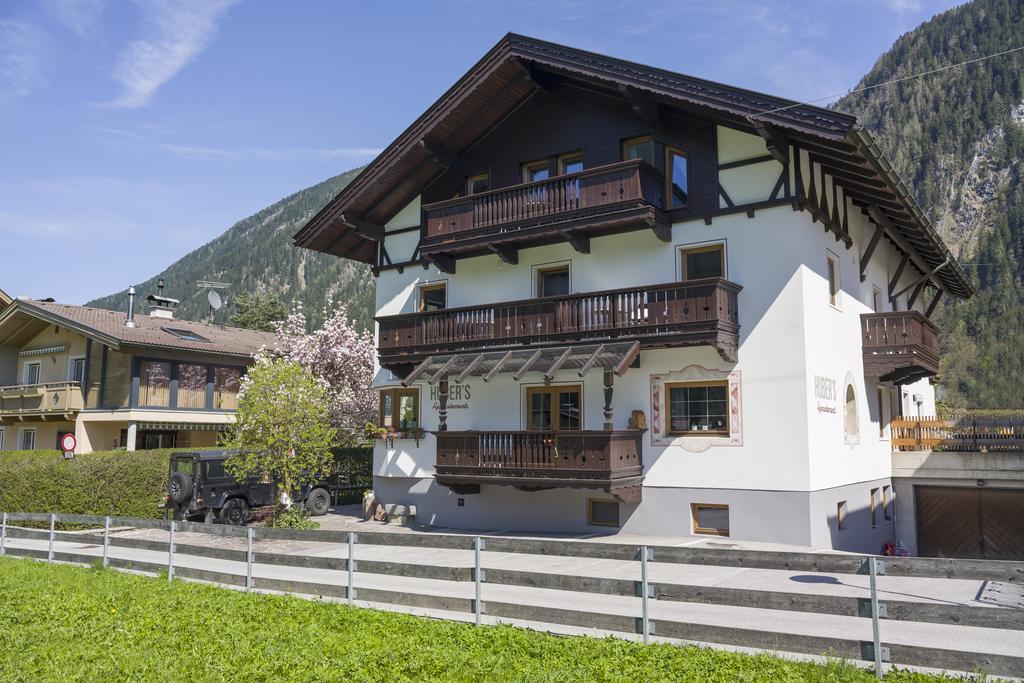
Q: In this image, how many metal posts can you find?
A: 9